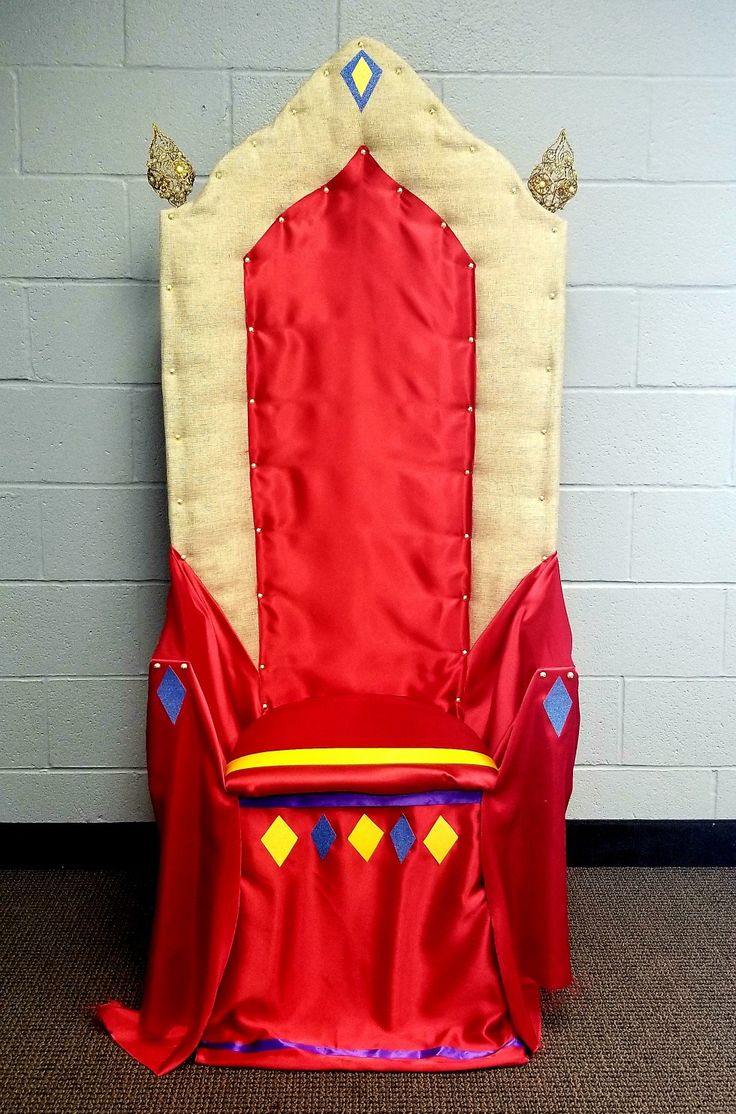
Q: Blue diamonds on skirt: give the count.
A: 2